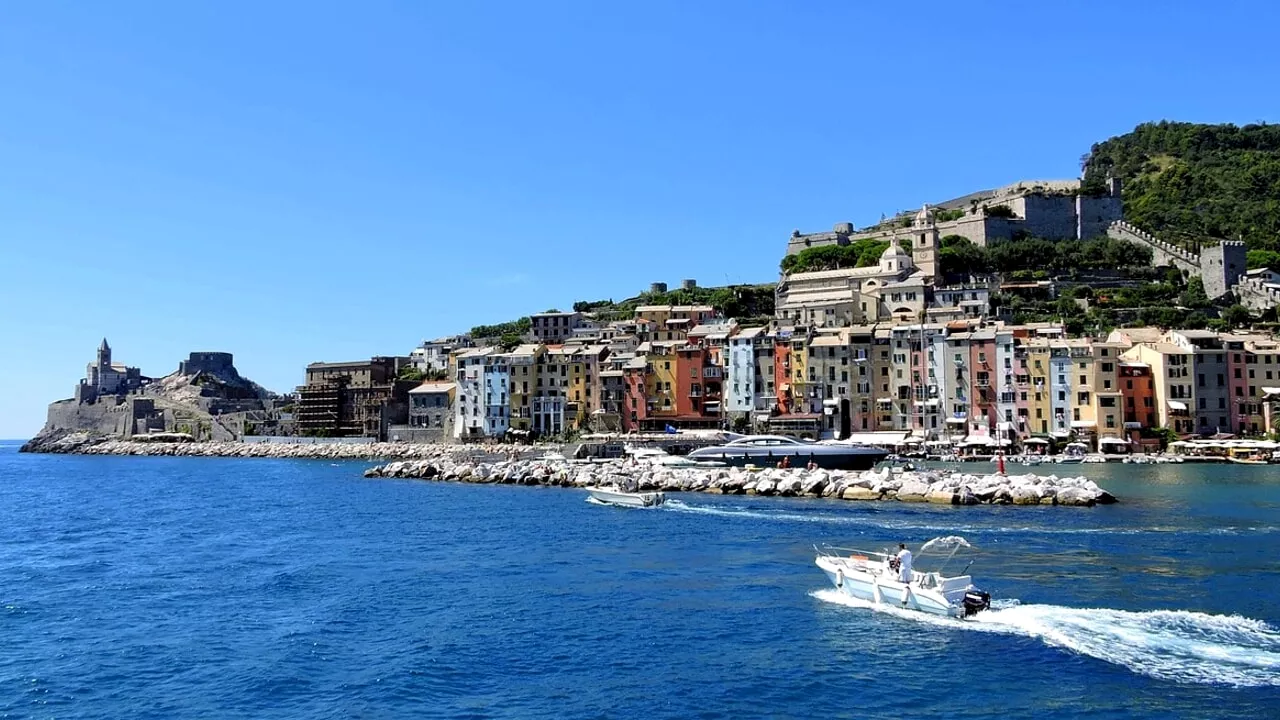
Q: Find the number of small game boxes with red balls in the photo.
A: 0